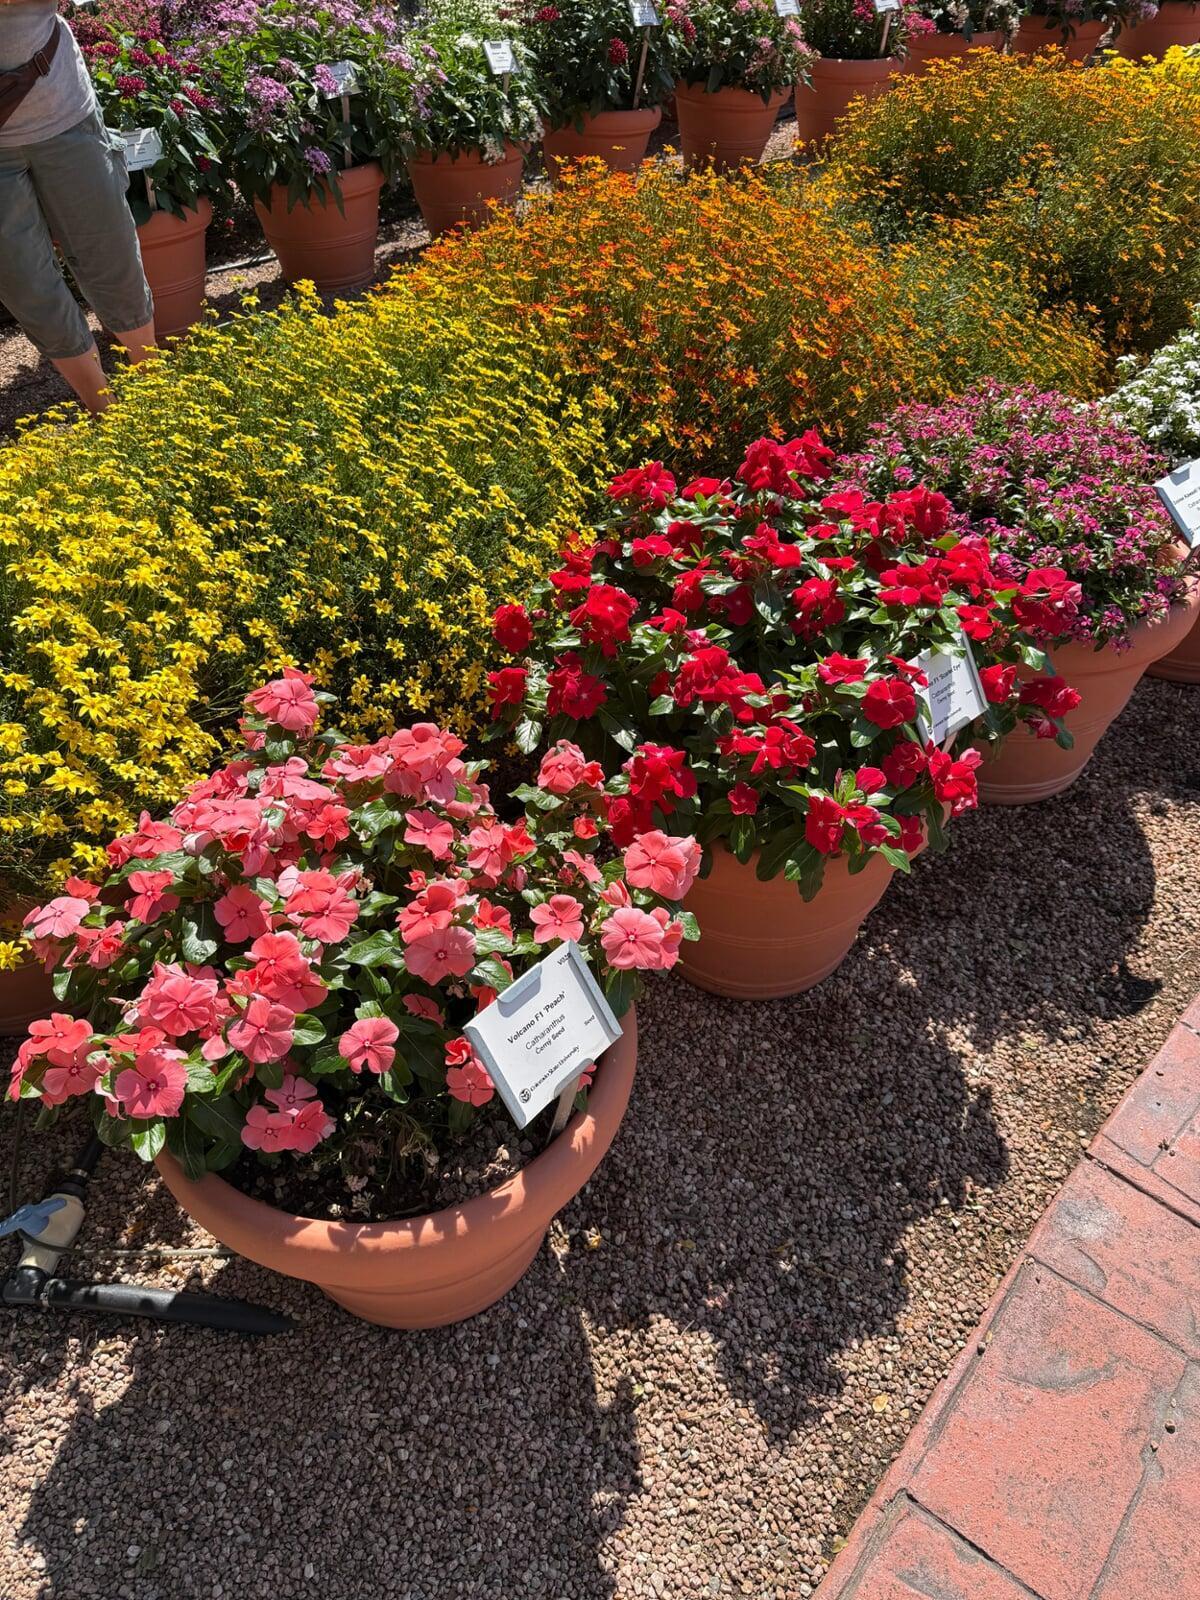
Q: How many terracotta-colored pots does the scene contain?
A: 14